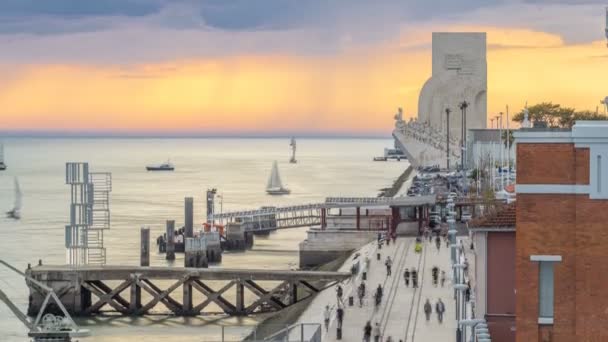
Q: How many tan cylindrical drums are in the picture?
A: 0